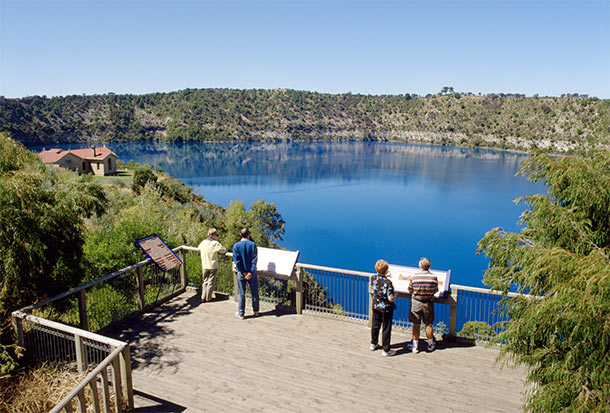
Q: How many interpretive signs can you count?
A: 3